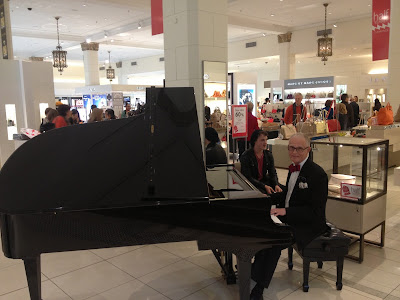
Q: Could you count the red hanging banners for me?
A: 2